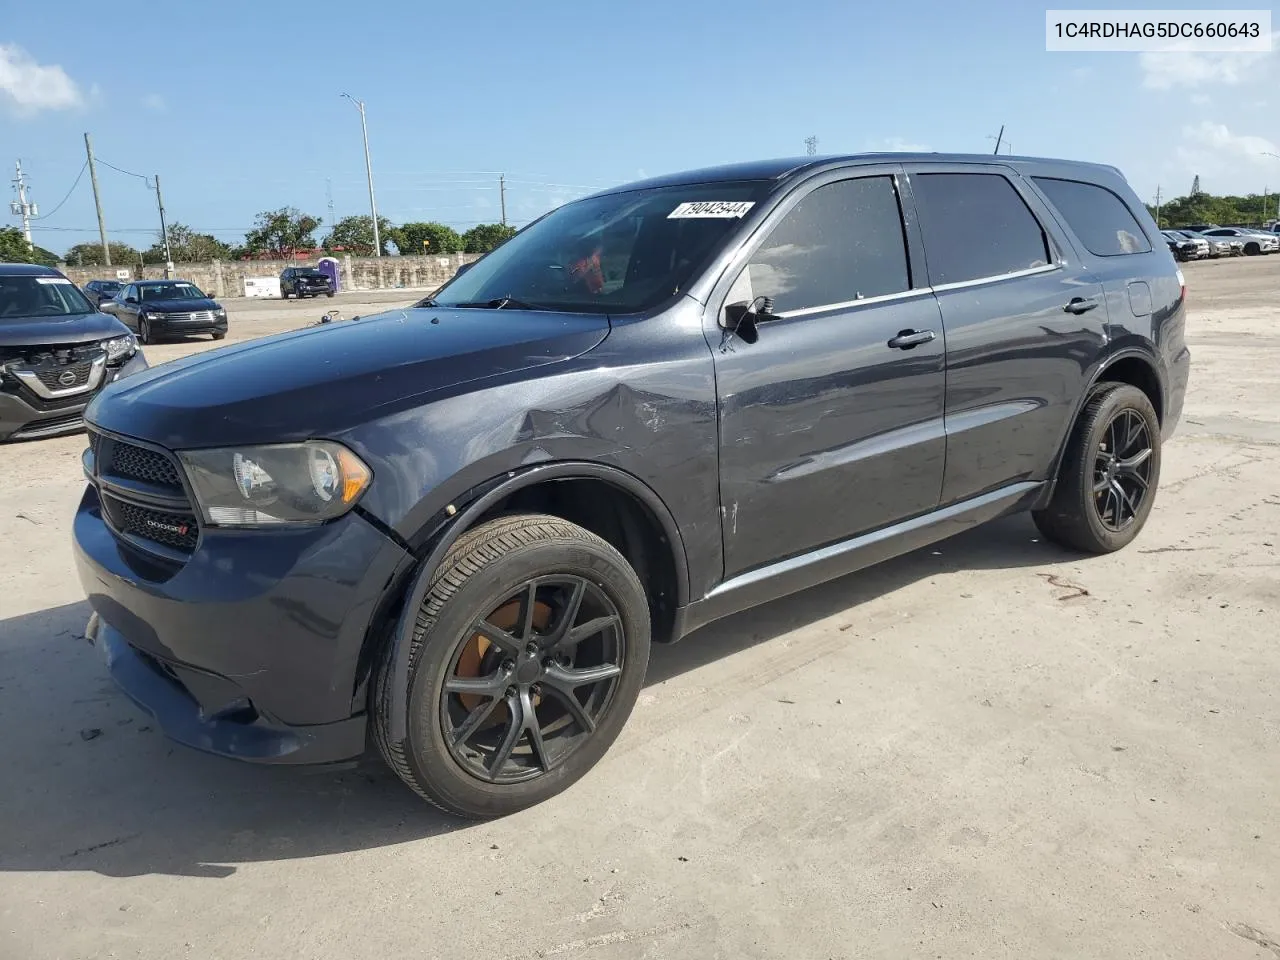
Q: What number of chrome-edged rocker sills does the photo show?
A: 1